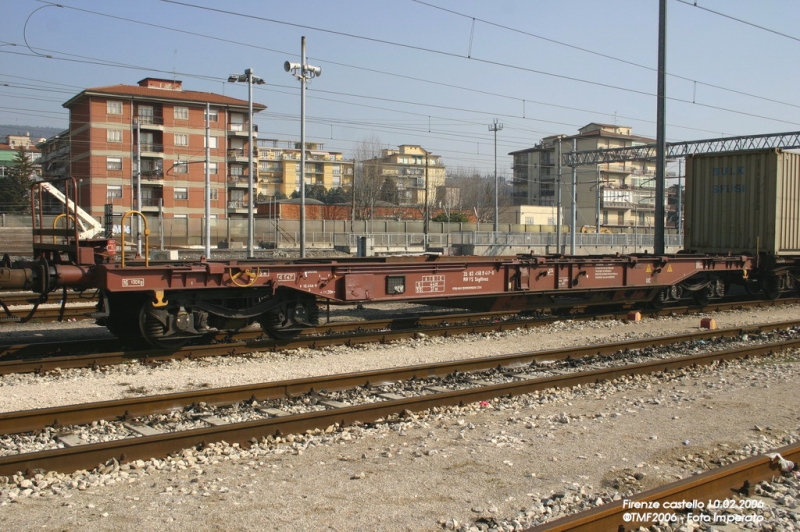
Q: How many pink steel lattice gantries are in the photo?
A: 0